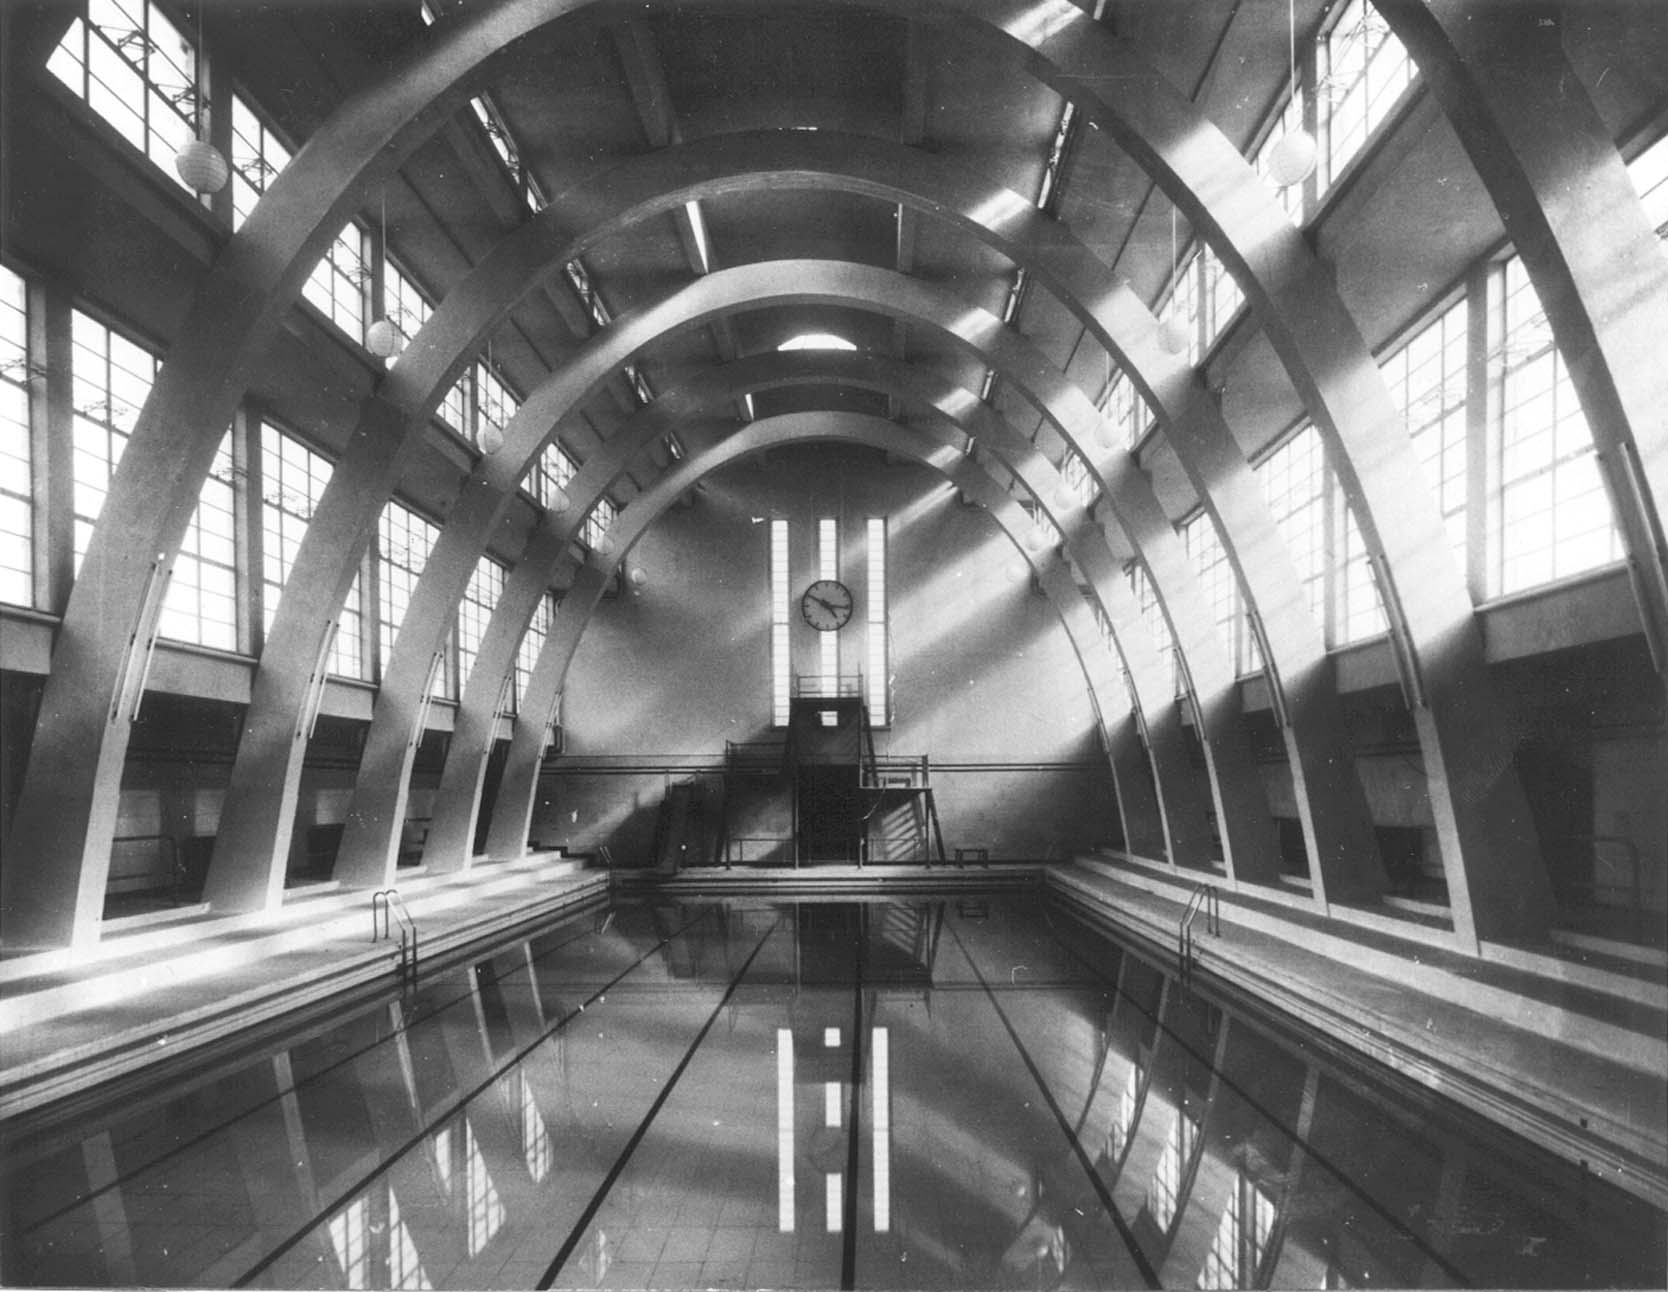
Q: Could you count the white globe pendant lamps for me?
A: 12